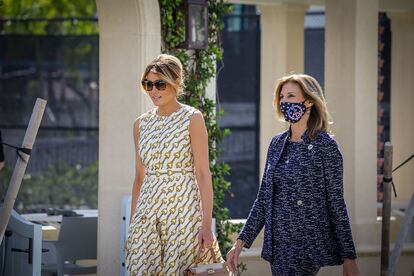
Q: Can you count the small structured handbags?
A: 1